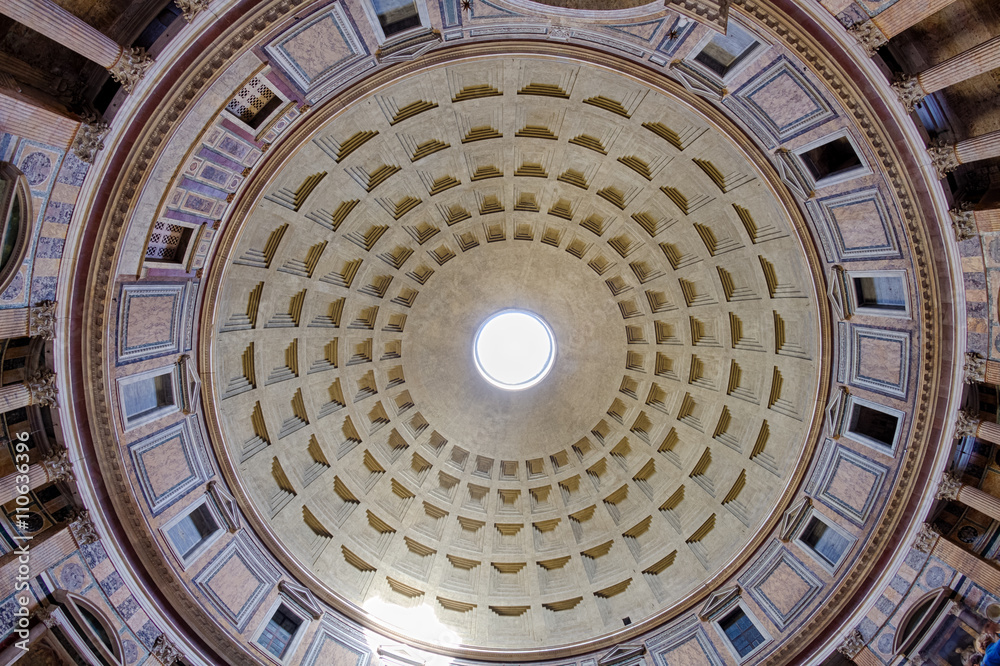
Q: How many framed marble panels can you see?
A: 11